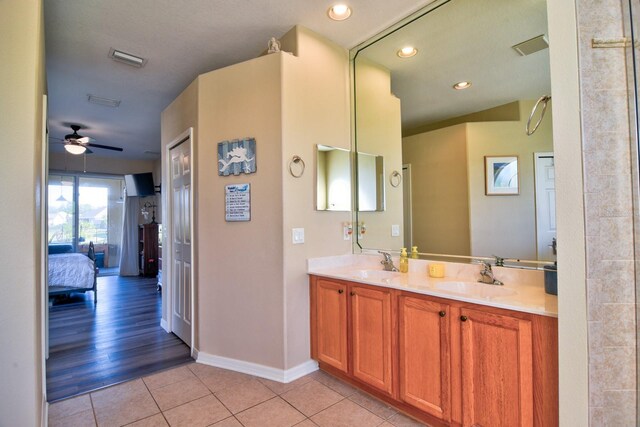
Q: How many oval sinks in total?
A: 2